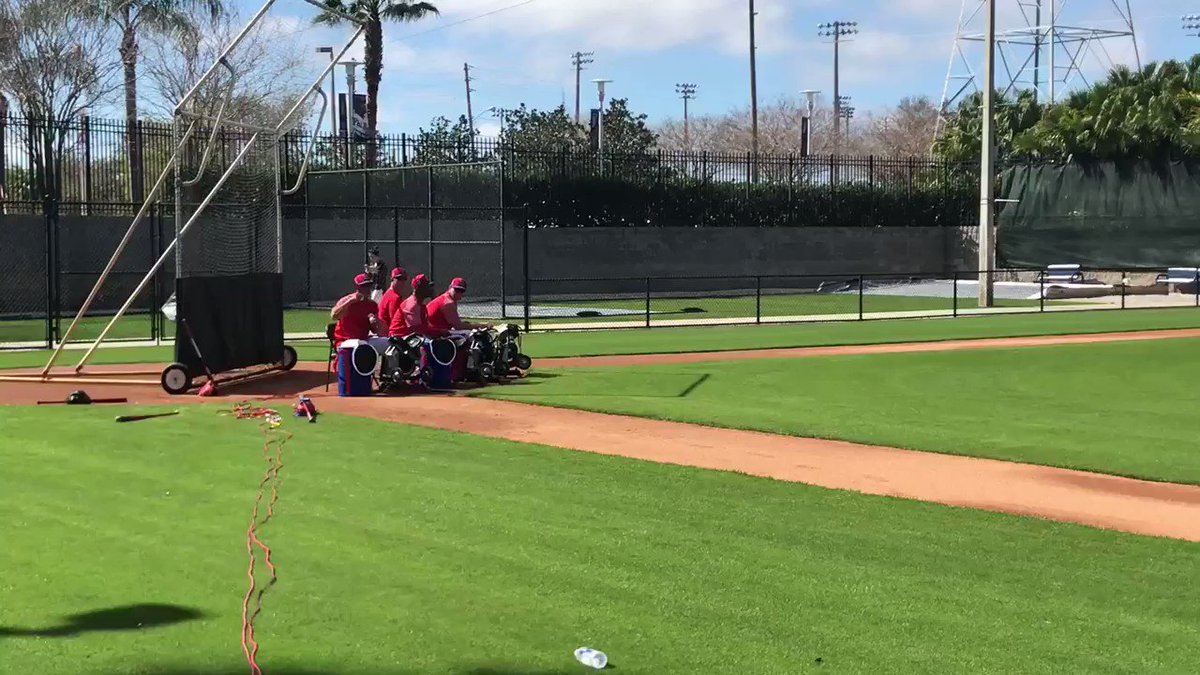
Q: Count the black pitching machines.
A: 3